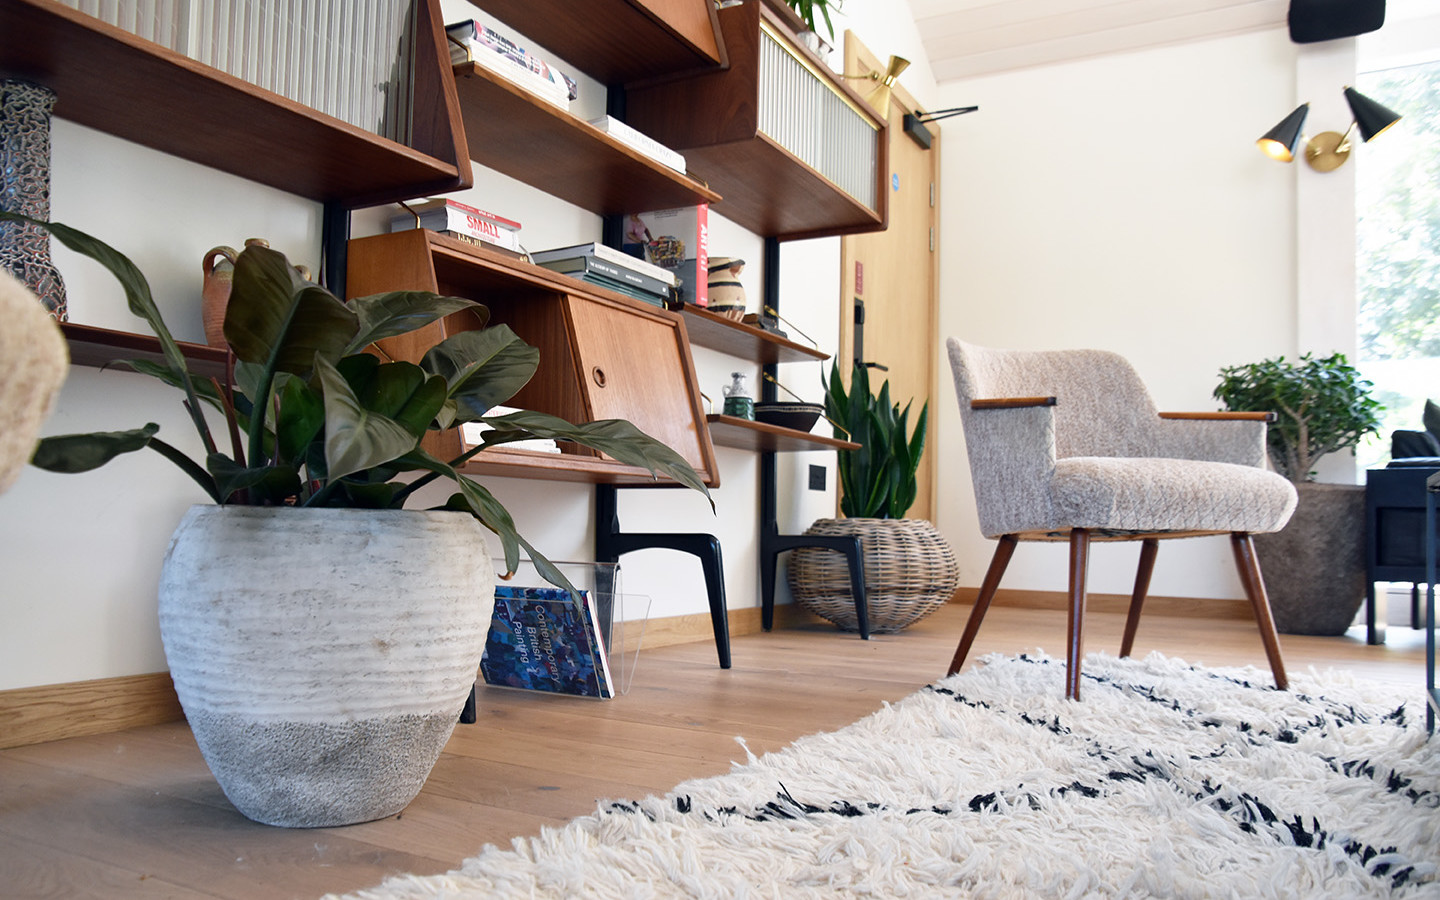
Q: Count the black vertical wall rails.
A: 3